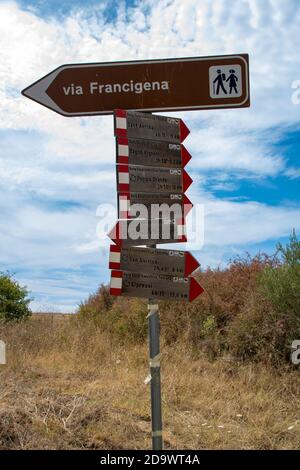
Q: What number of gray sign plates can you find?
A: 7